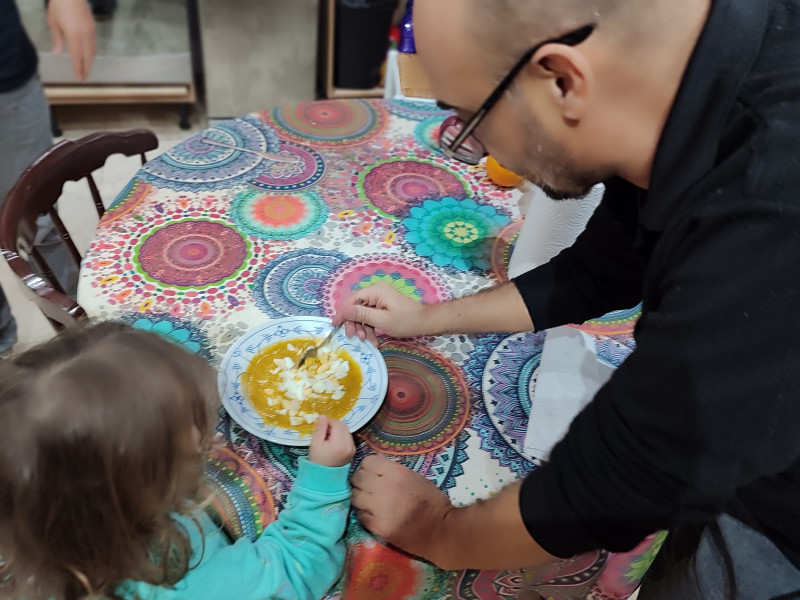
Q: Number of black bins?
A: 1